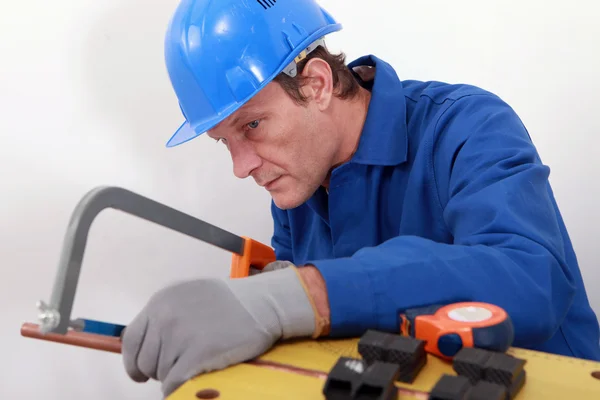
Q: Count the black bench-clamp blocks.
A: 4